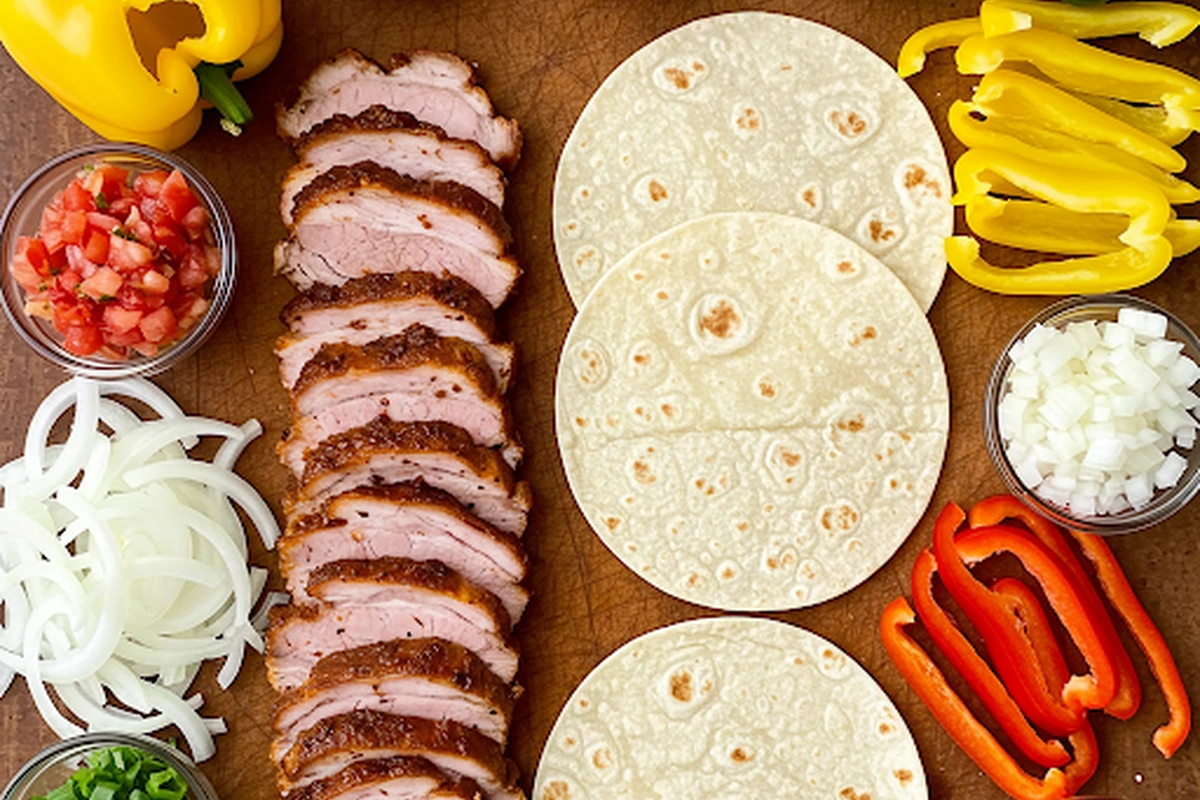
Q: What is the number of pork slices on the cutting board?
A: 11